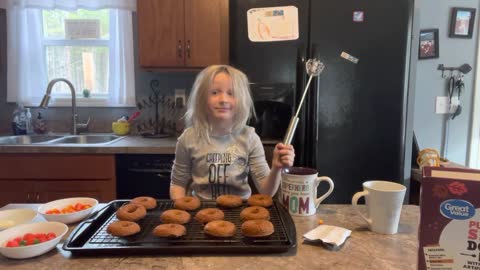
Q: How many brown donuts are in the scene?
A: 12